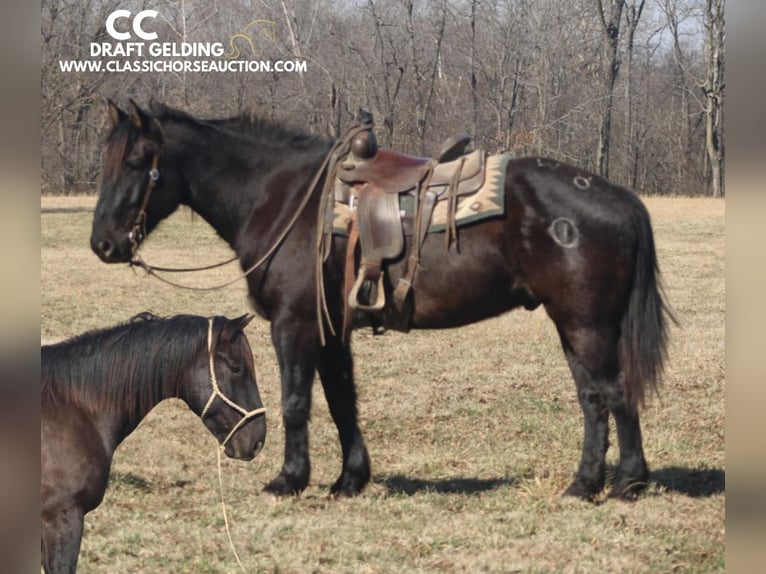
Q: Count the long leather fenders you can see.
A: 1